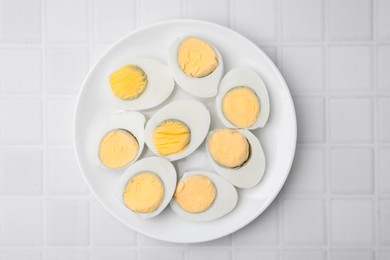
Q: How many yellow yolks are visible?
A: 8